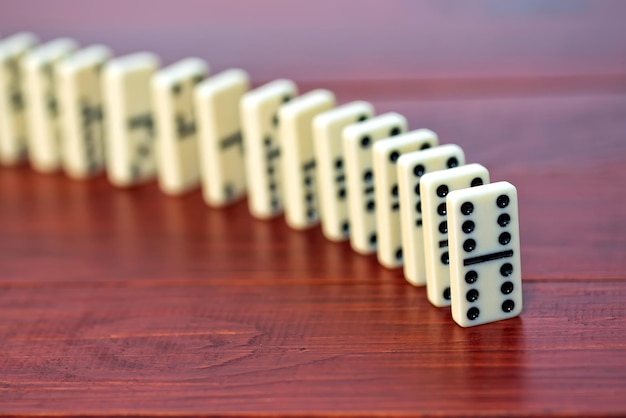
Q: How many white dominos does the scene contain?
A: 14